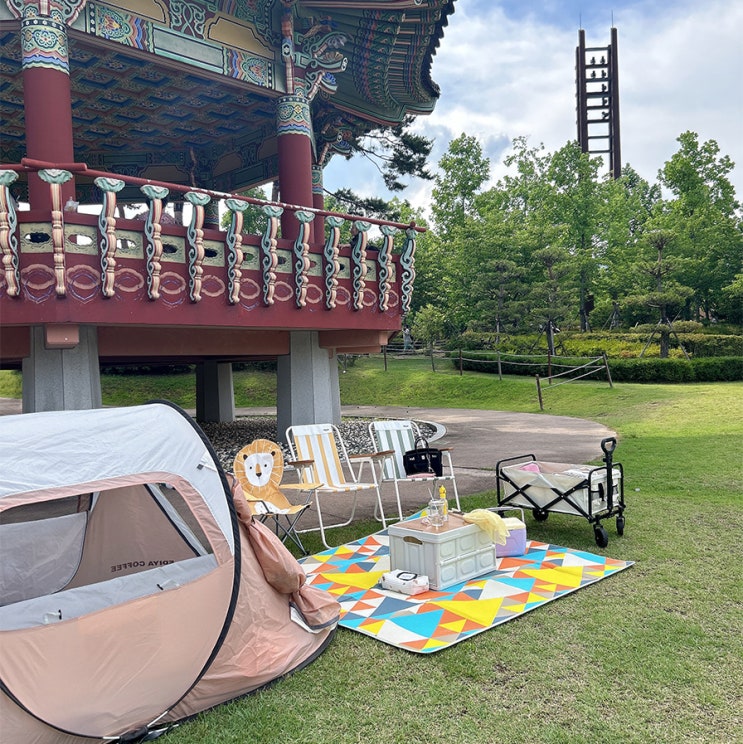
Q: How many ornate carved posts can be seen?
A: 12